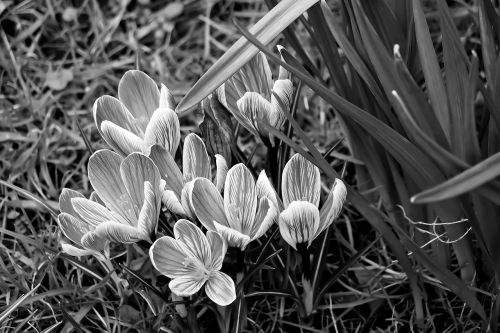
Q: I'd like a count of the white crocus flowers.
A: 8